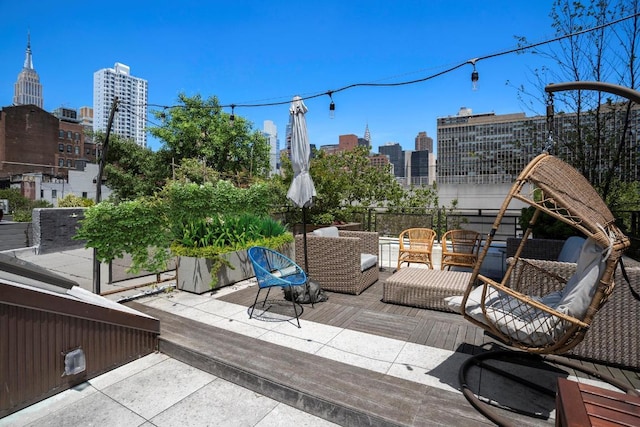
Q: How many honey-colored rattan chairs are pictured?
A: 2